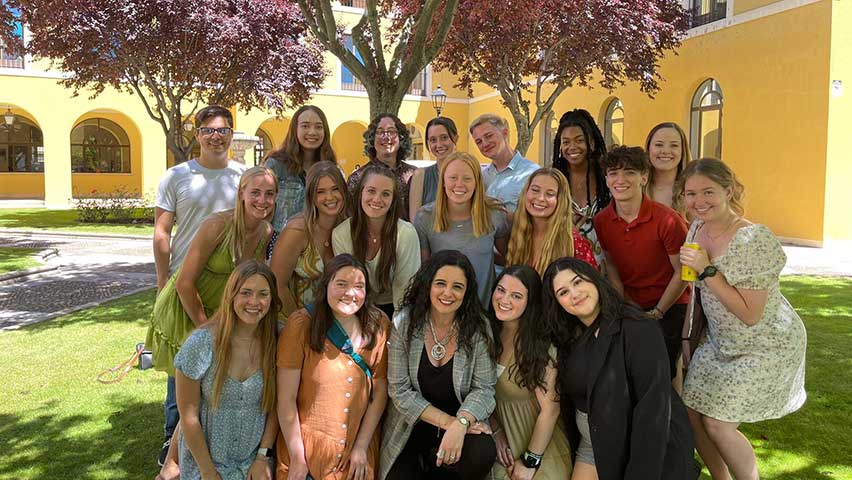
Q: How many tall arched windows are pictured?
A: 3